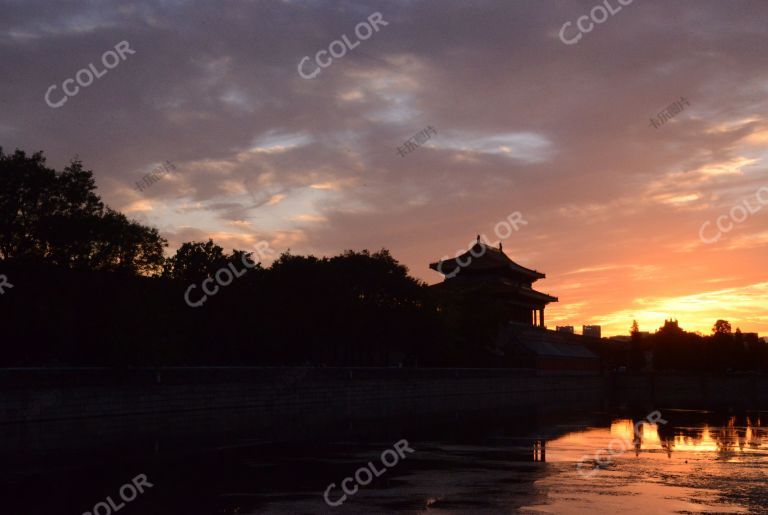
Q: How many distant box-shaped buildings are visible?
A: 2